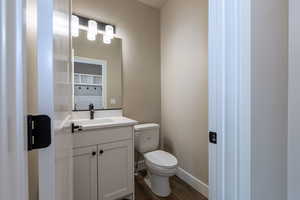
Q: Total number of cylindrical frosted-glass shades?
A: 3